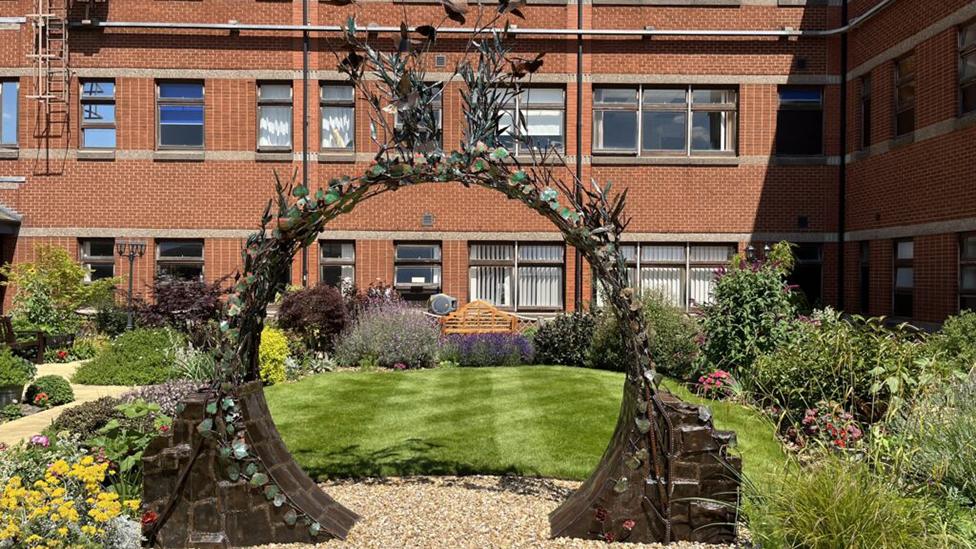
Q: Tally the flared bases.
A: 2